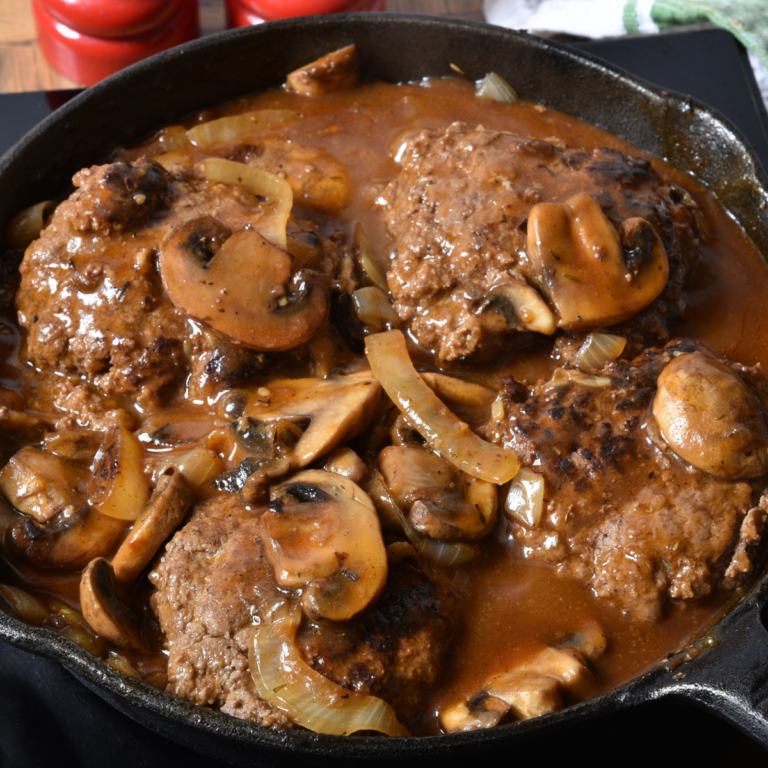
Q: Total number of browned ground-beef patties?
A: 4